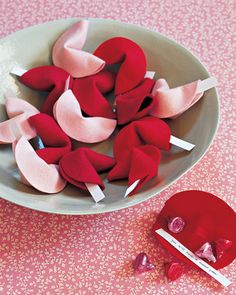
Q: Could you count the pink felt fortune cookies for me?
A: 5